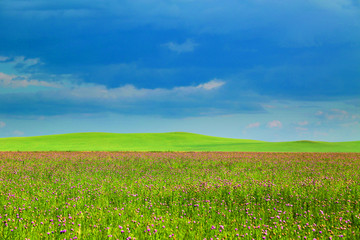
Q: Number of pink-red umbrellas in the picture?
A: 0